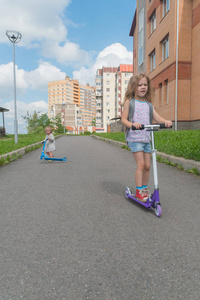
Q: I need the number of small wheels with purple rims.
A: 2